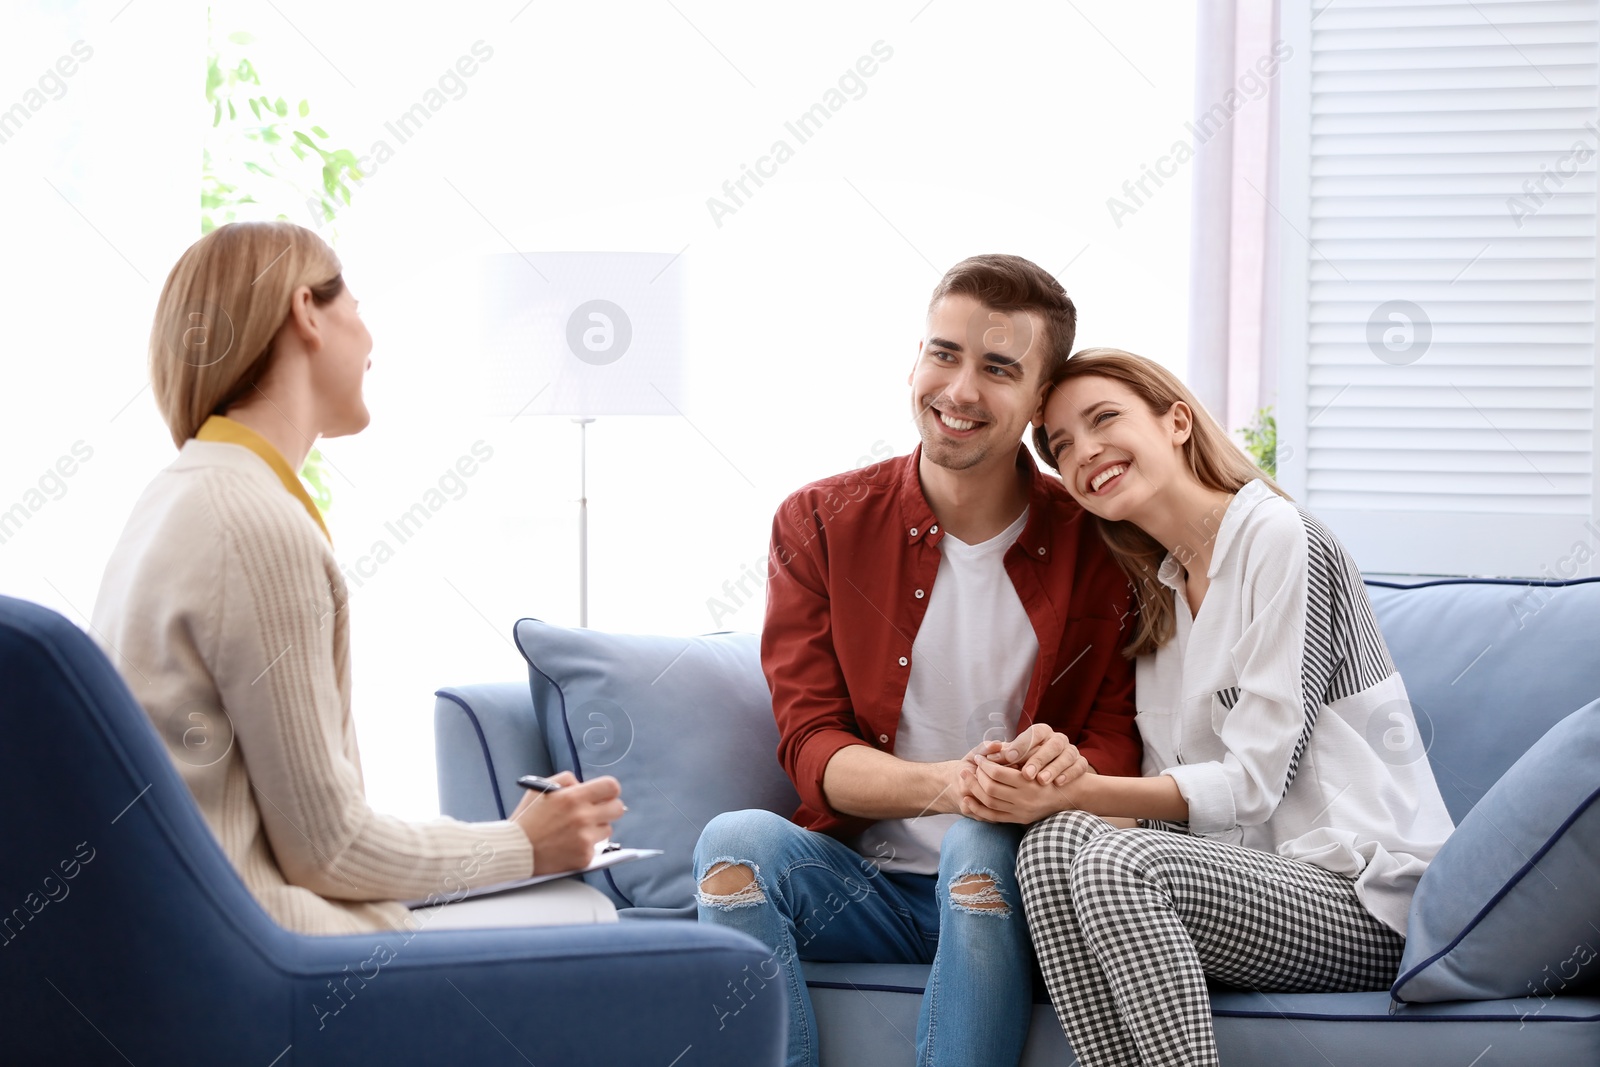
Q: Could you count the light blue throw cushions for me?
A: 2